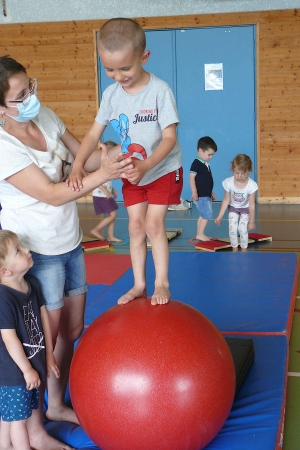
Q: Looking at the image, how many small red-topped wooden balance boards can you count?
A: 3